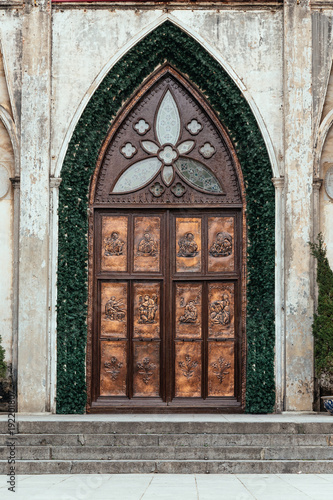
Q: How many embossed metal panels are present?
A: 12